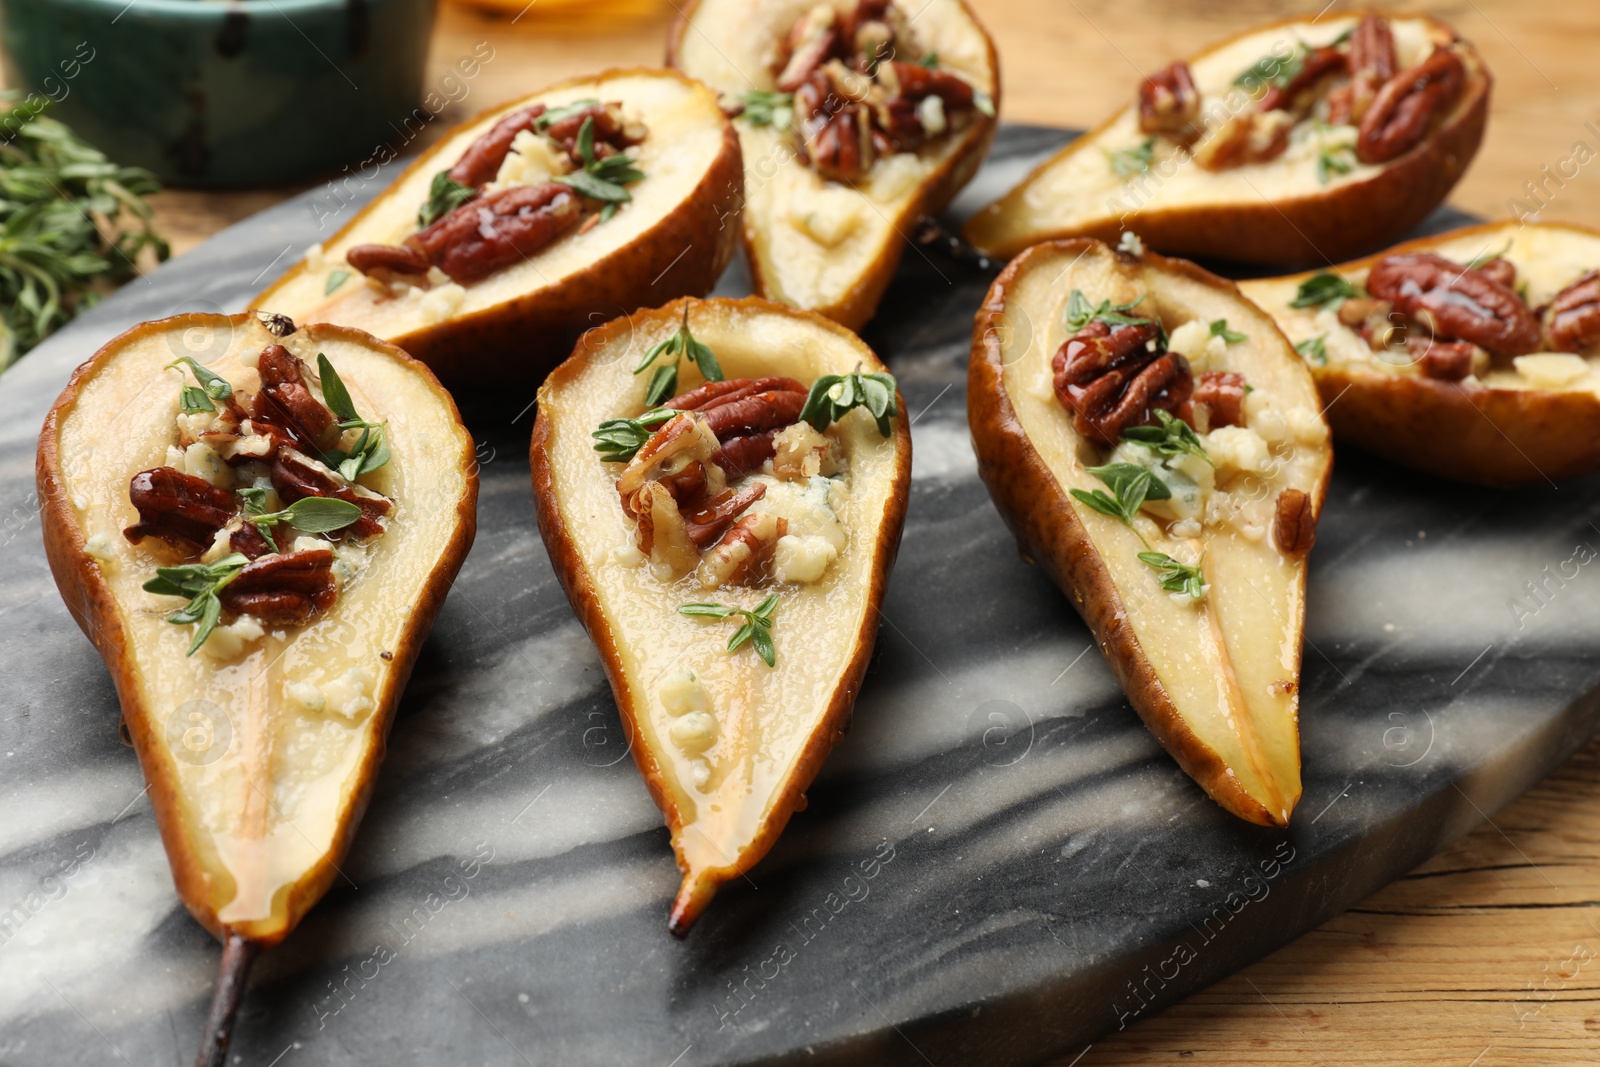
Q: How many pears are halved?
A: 7